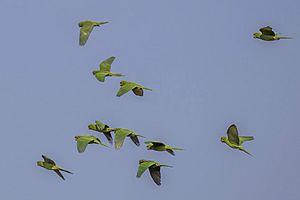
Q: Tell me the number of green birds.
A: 11